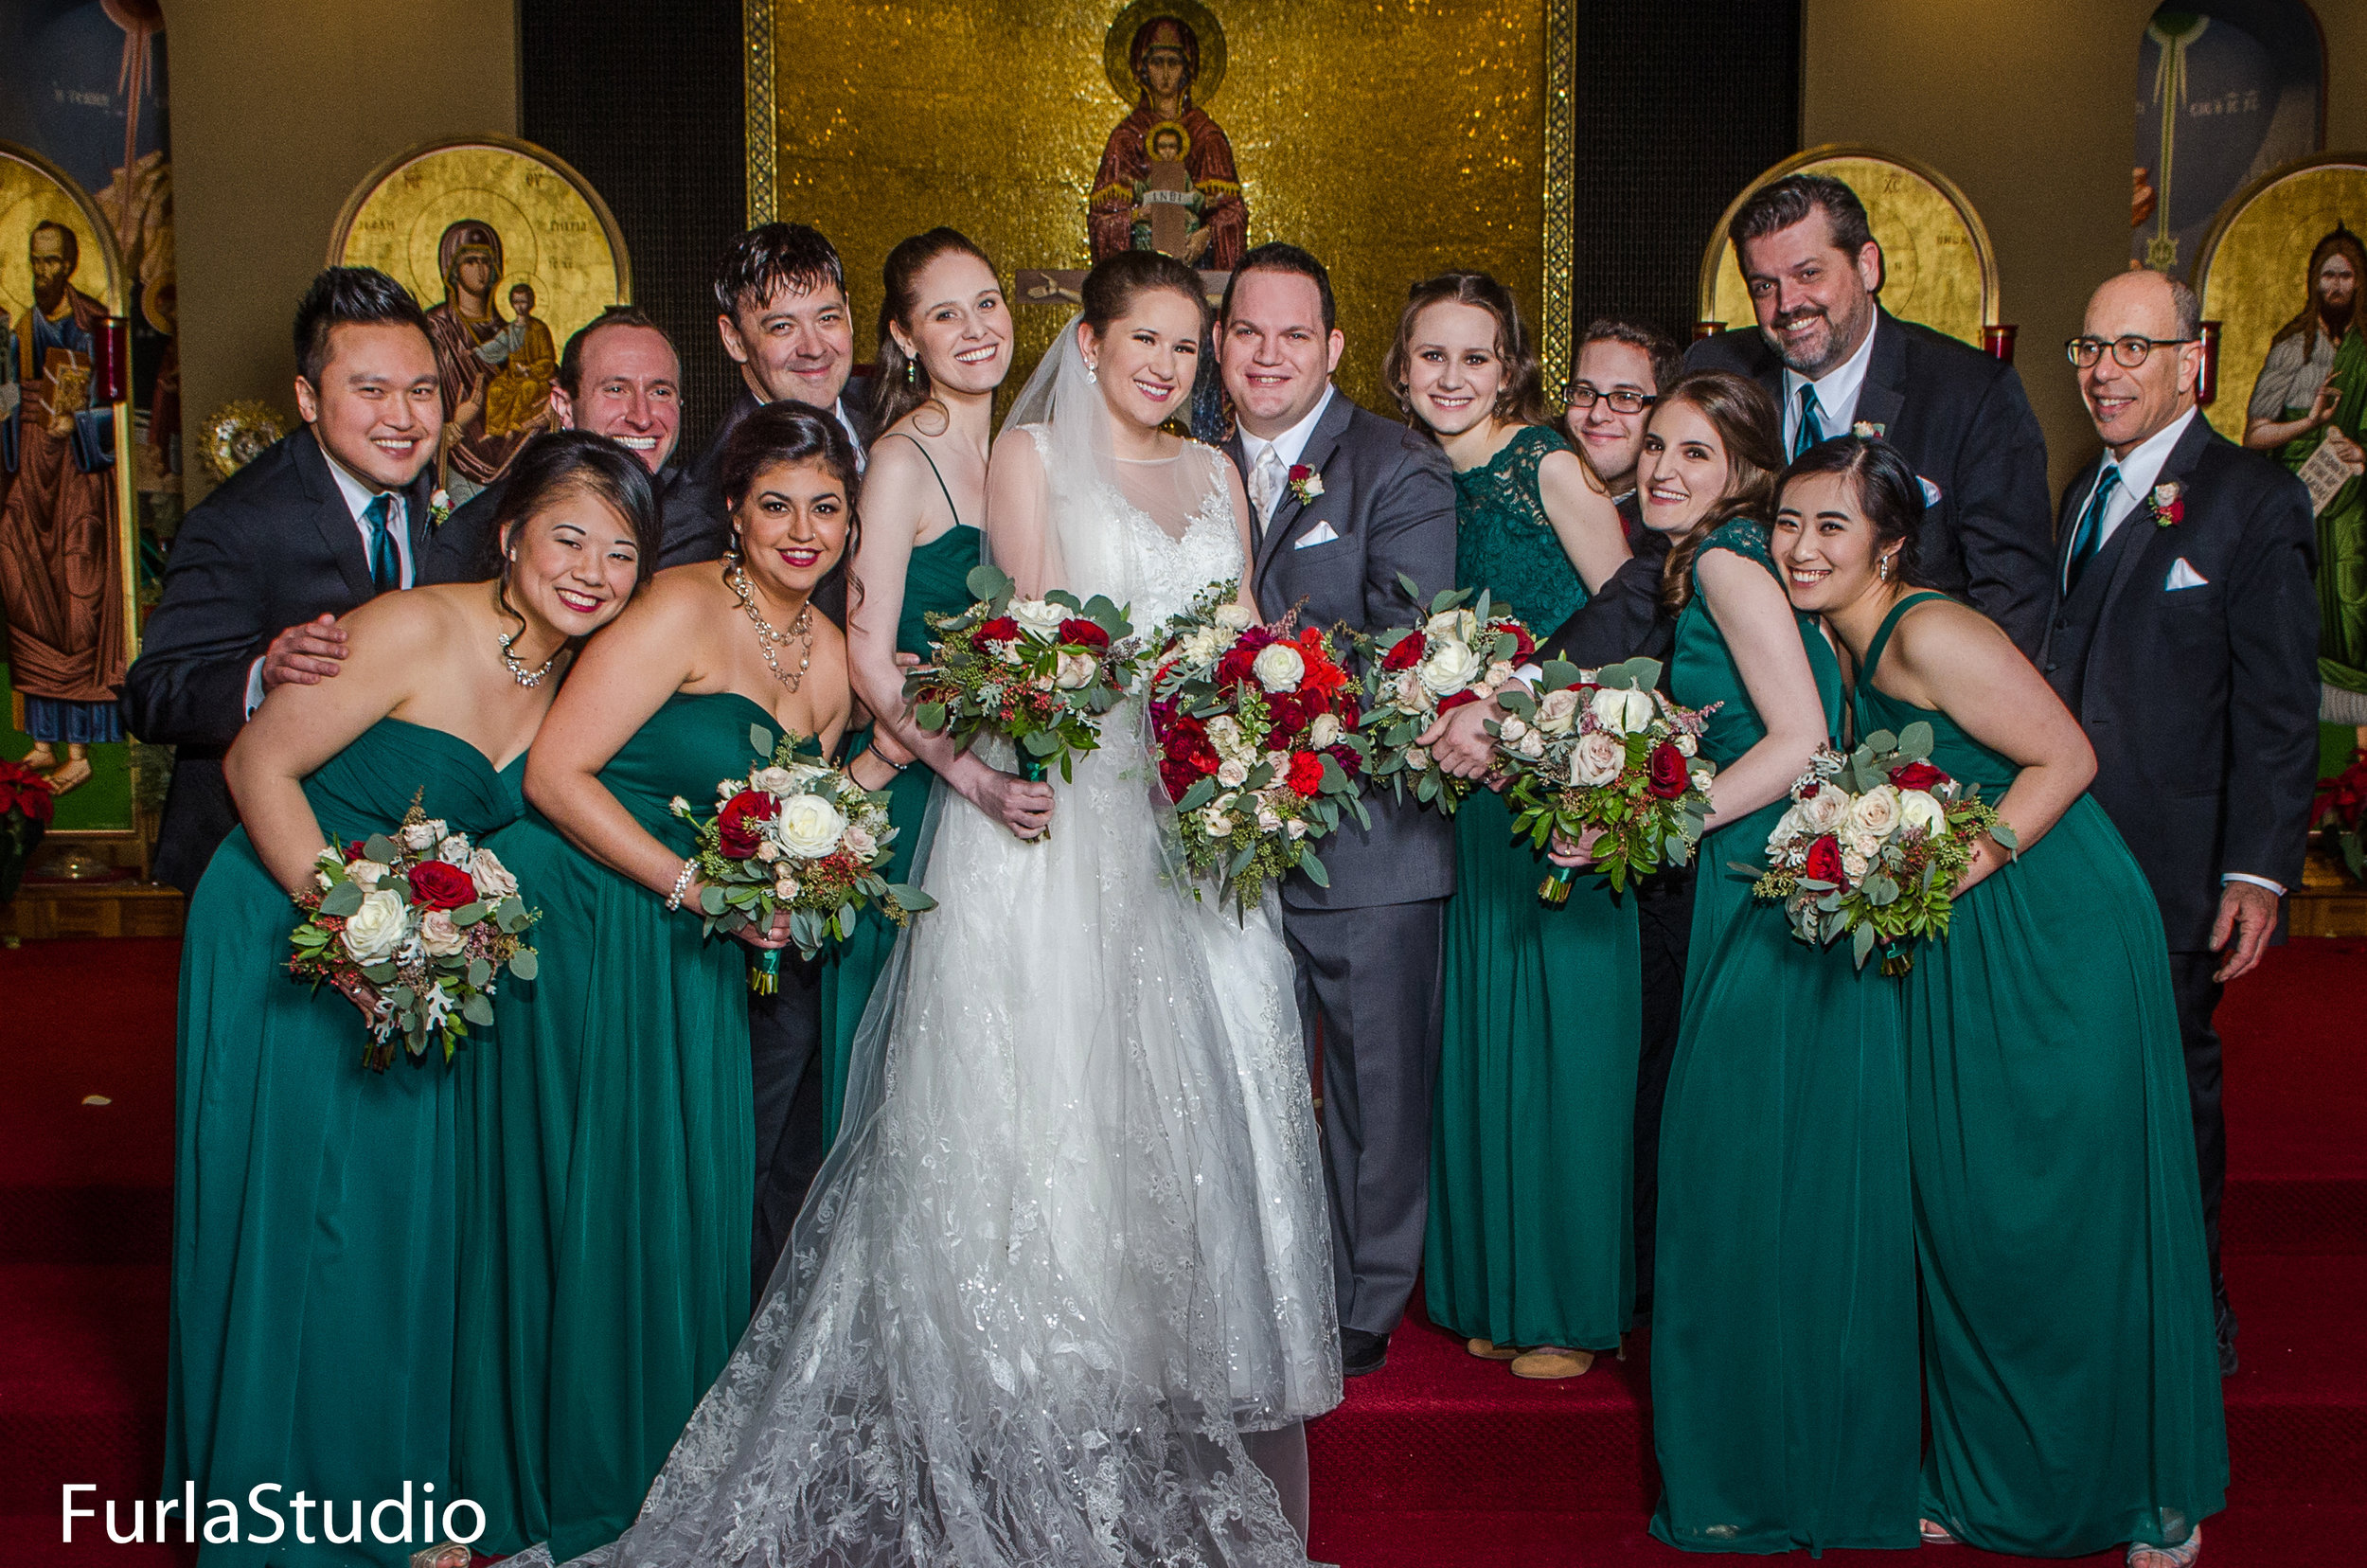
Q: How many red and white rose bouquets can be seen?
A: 7